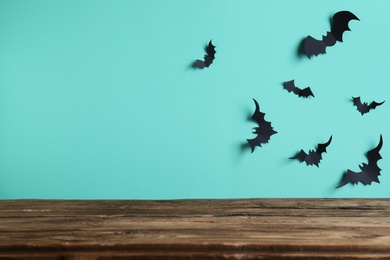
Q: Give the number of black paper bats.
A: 7